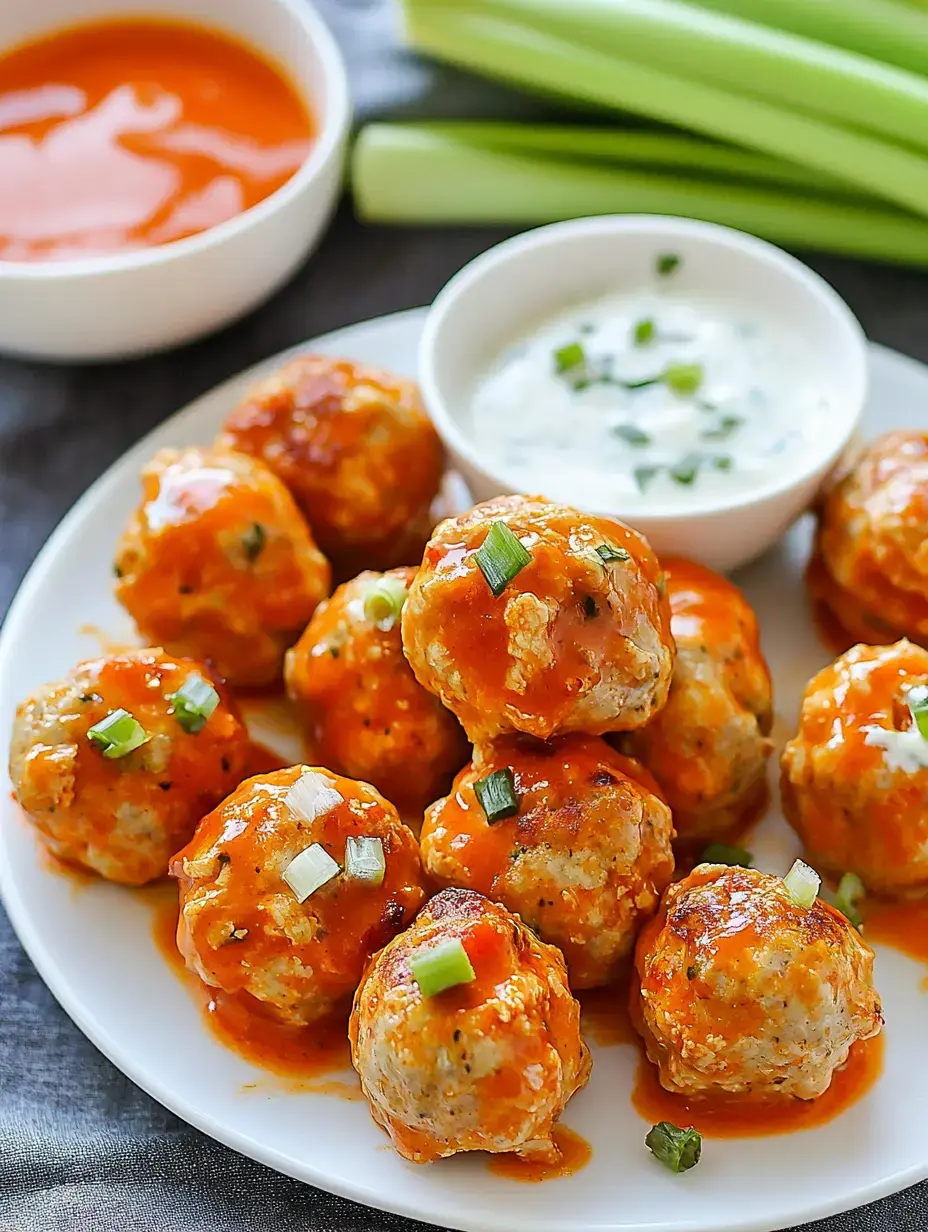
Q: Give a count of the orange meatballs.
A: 12